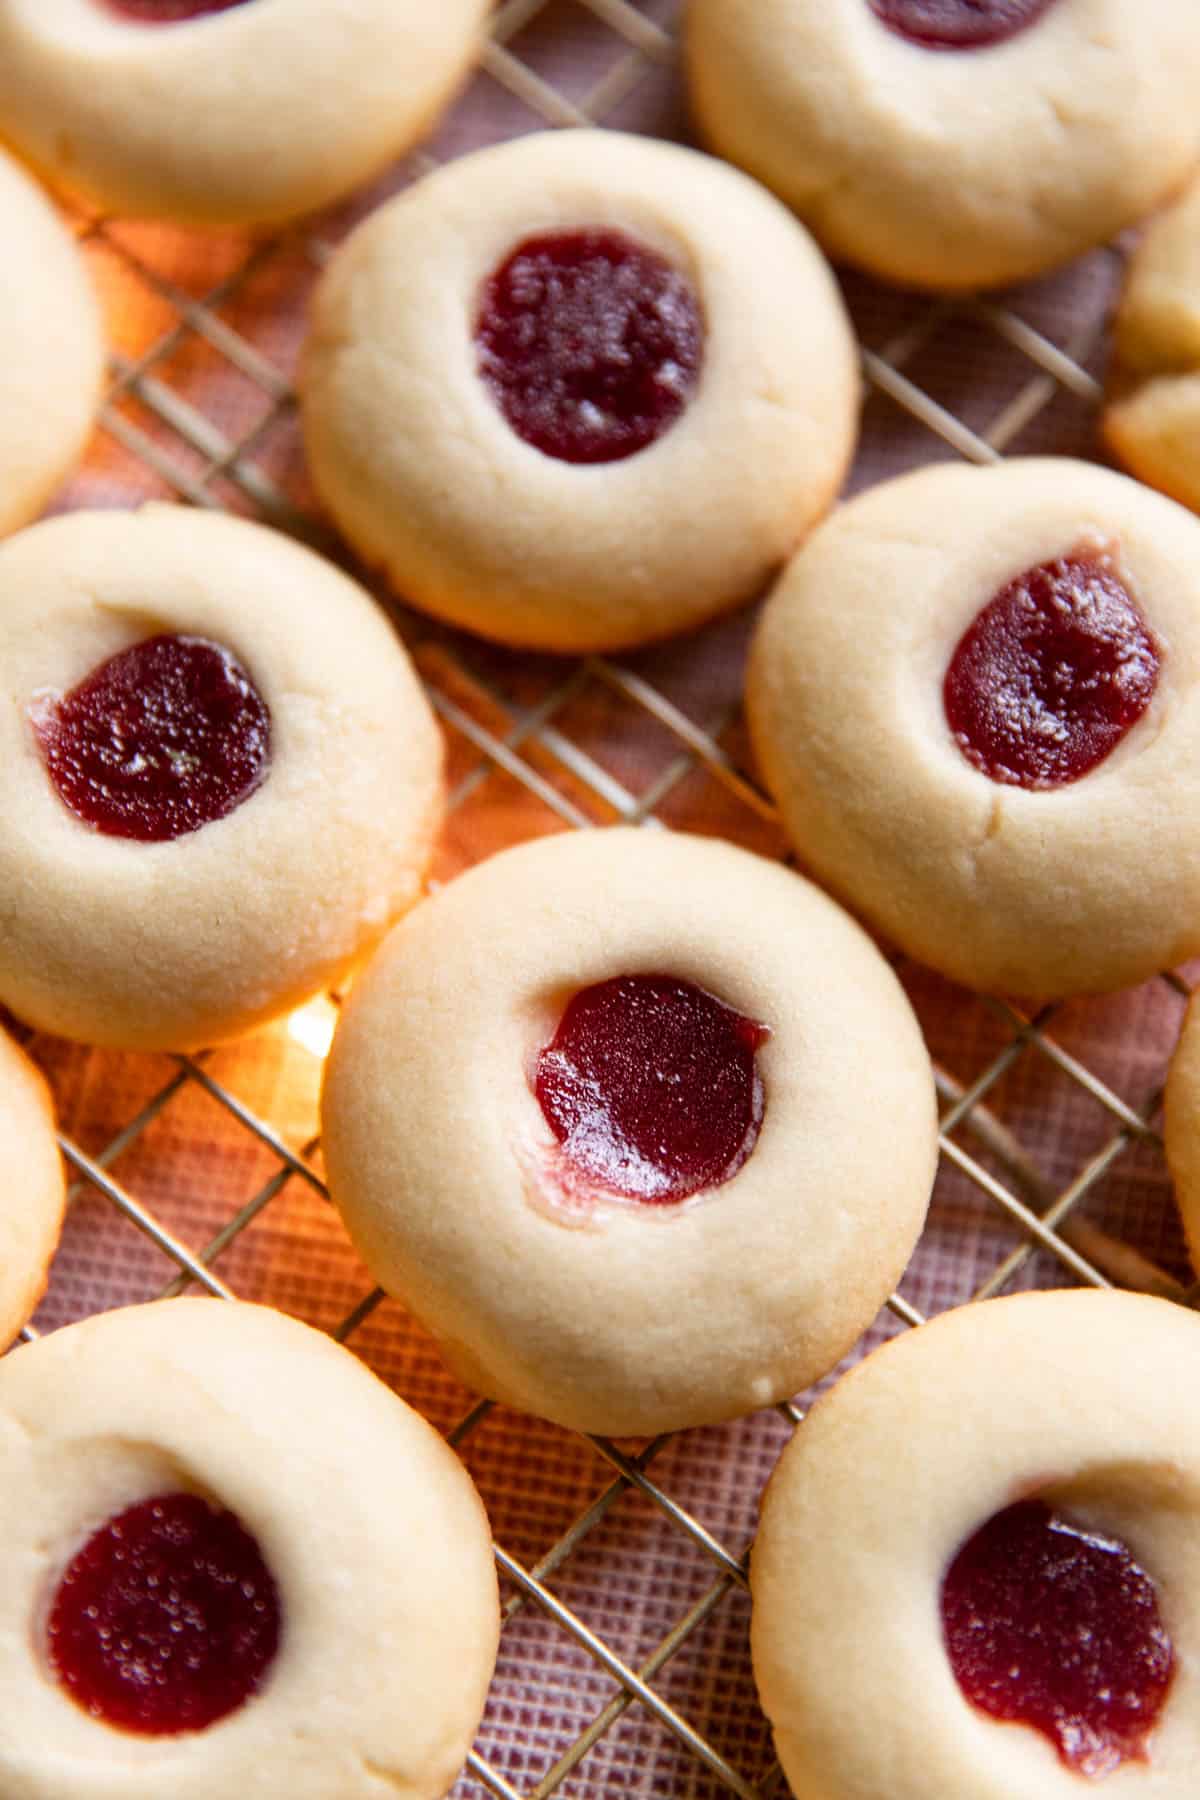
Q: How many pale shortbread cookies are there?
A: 12